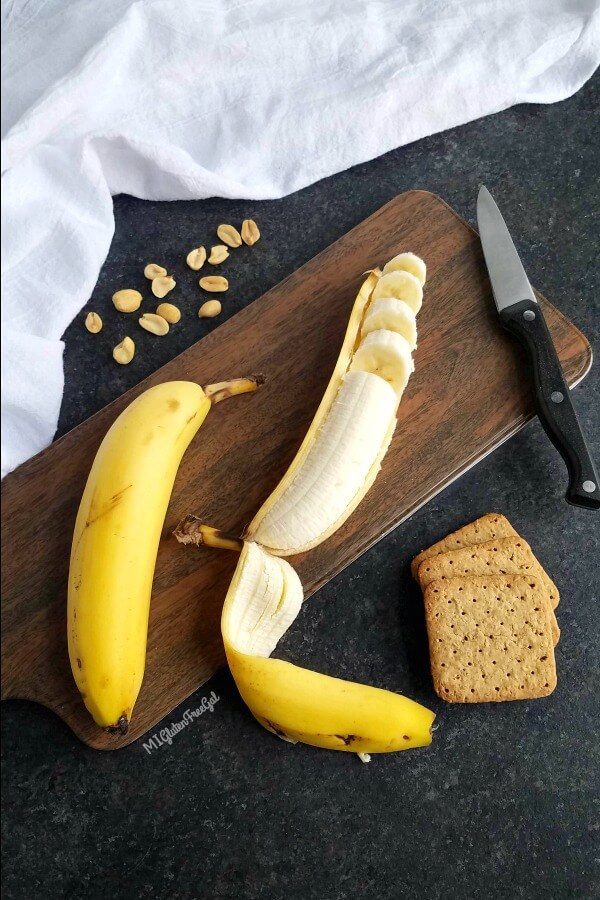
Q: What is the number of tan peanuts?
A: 13